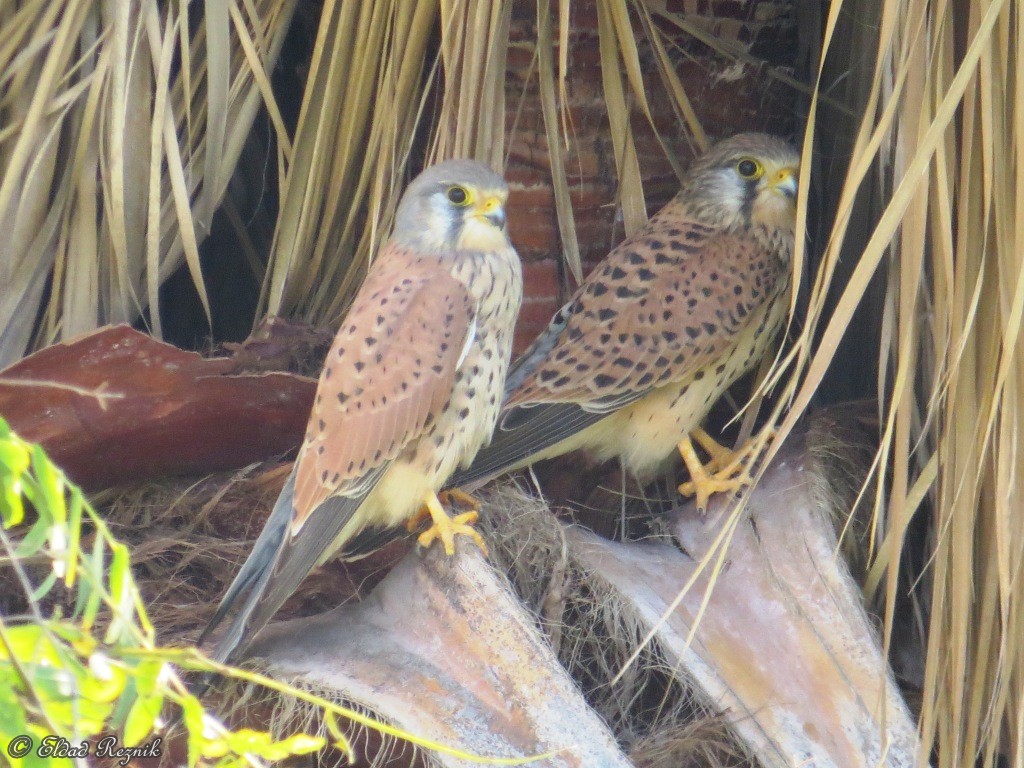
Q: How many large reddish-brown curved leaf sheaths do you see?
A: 1